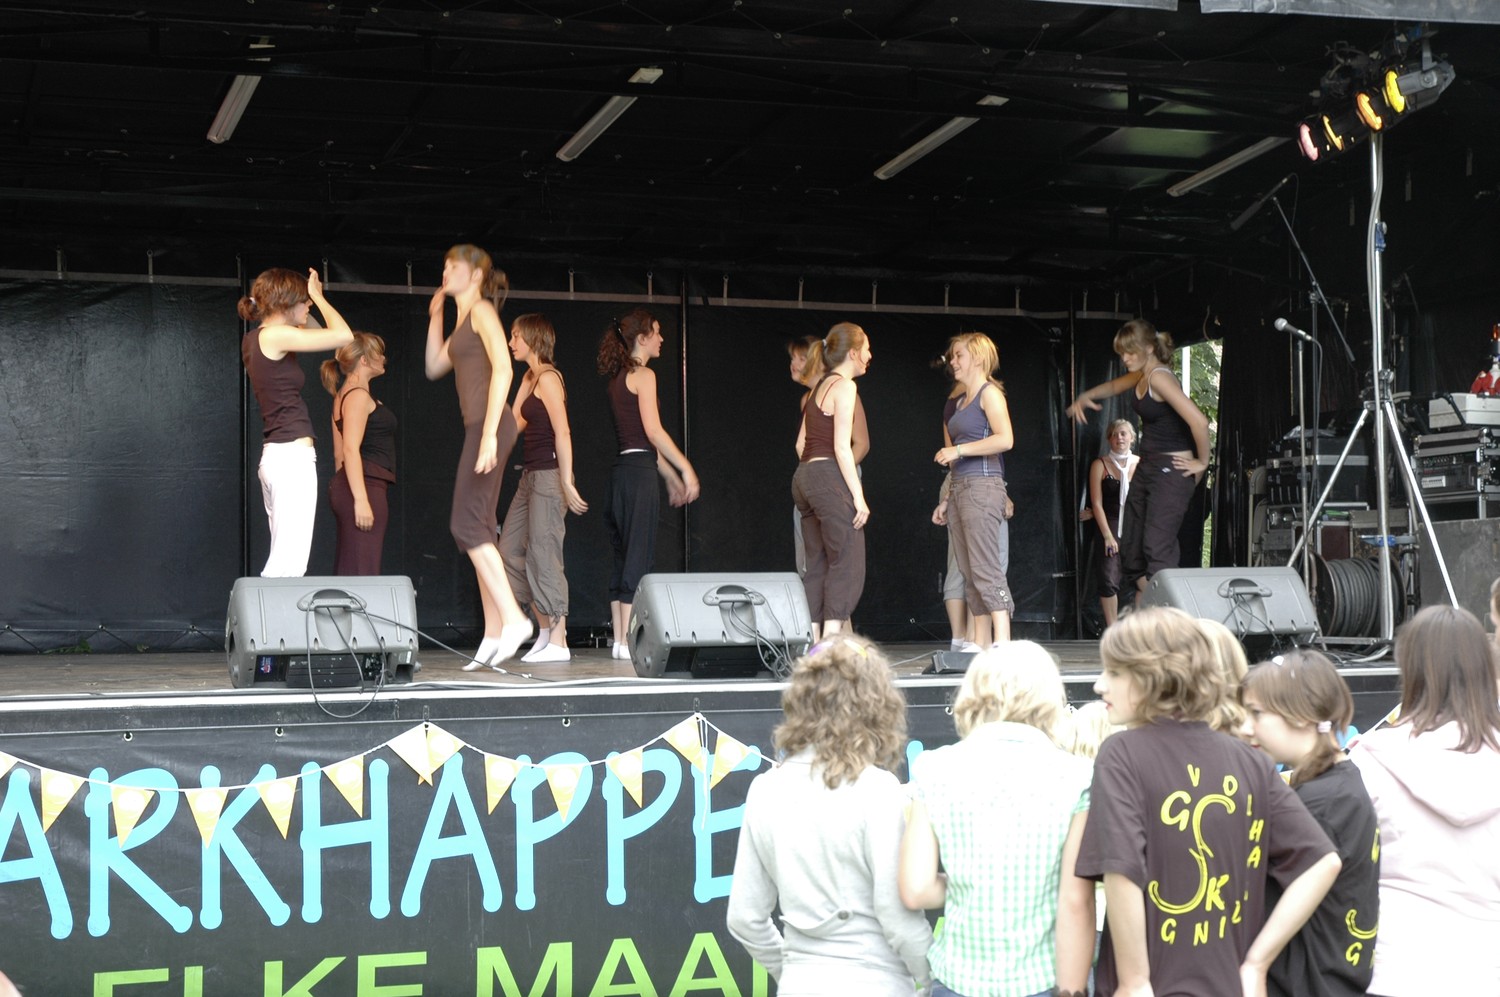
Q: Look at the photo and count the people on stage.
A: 11